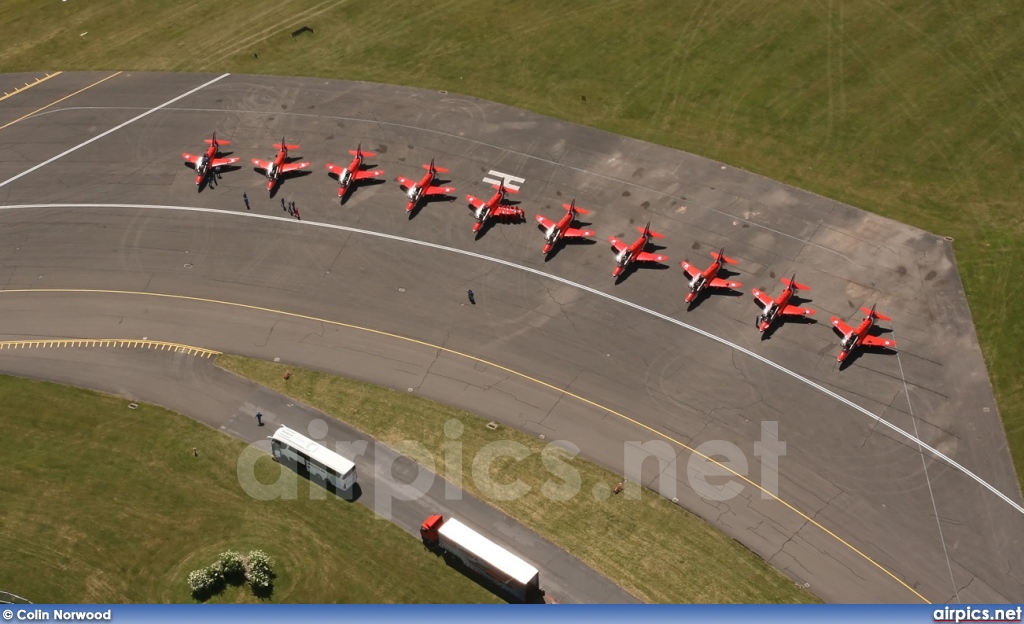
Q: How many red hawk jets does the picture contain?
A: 10